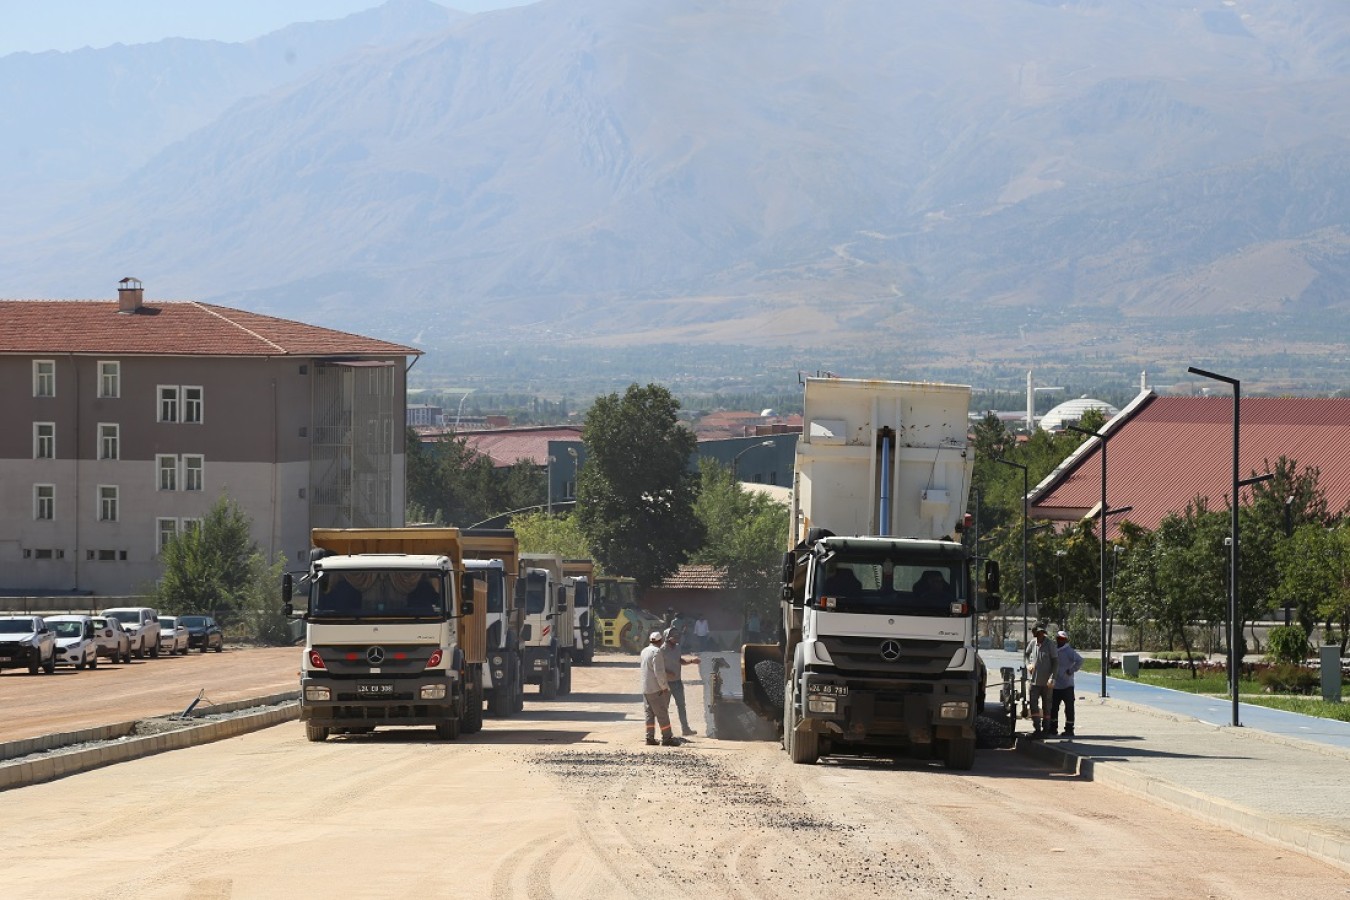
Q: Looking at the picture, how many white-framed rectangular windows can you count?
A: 12